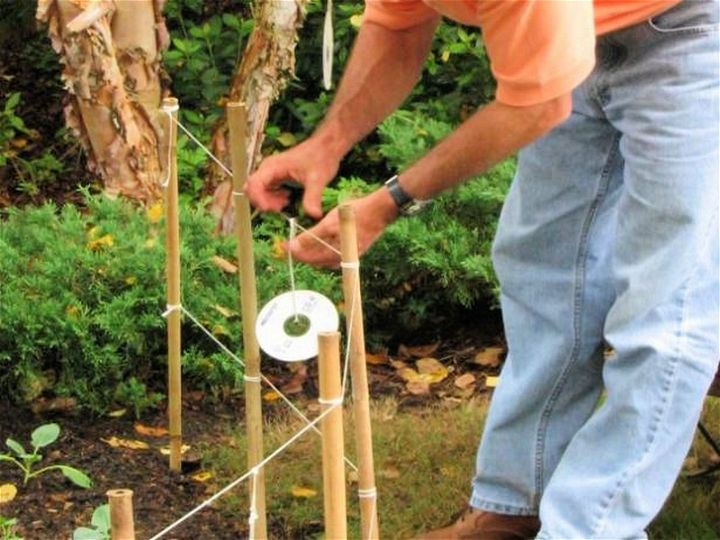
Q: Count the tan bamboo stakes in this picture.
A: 5